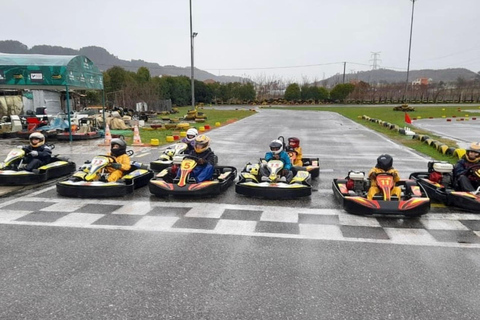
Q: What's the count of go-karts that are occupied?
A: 8